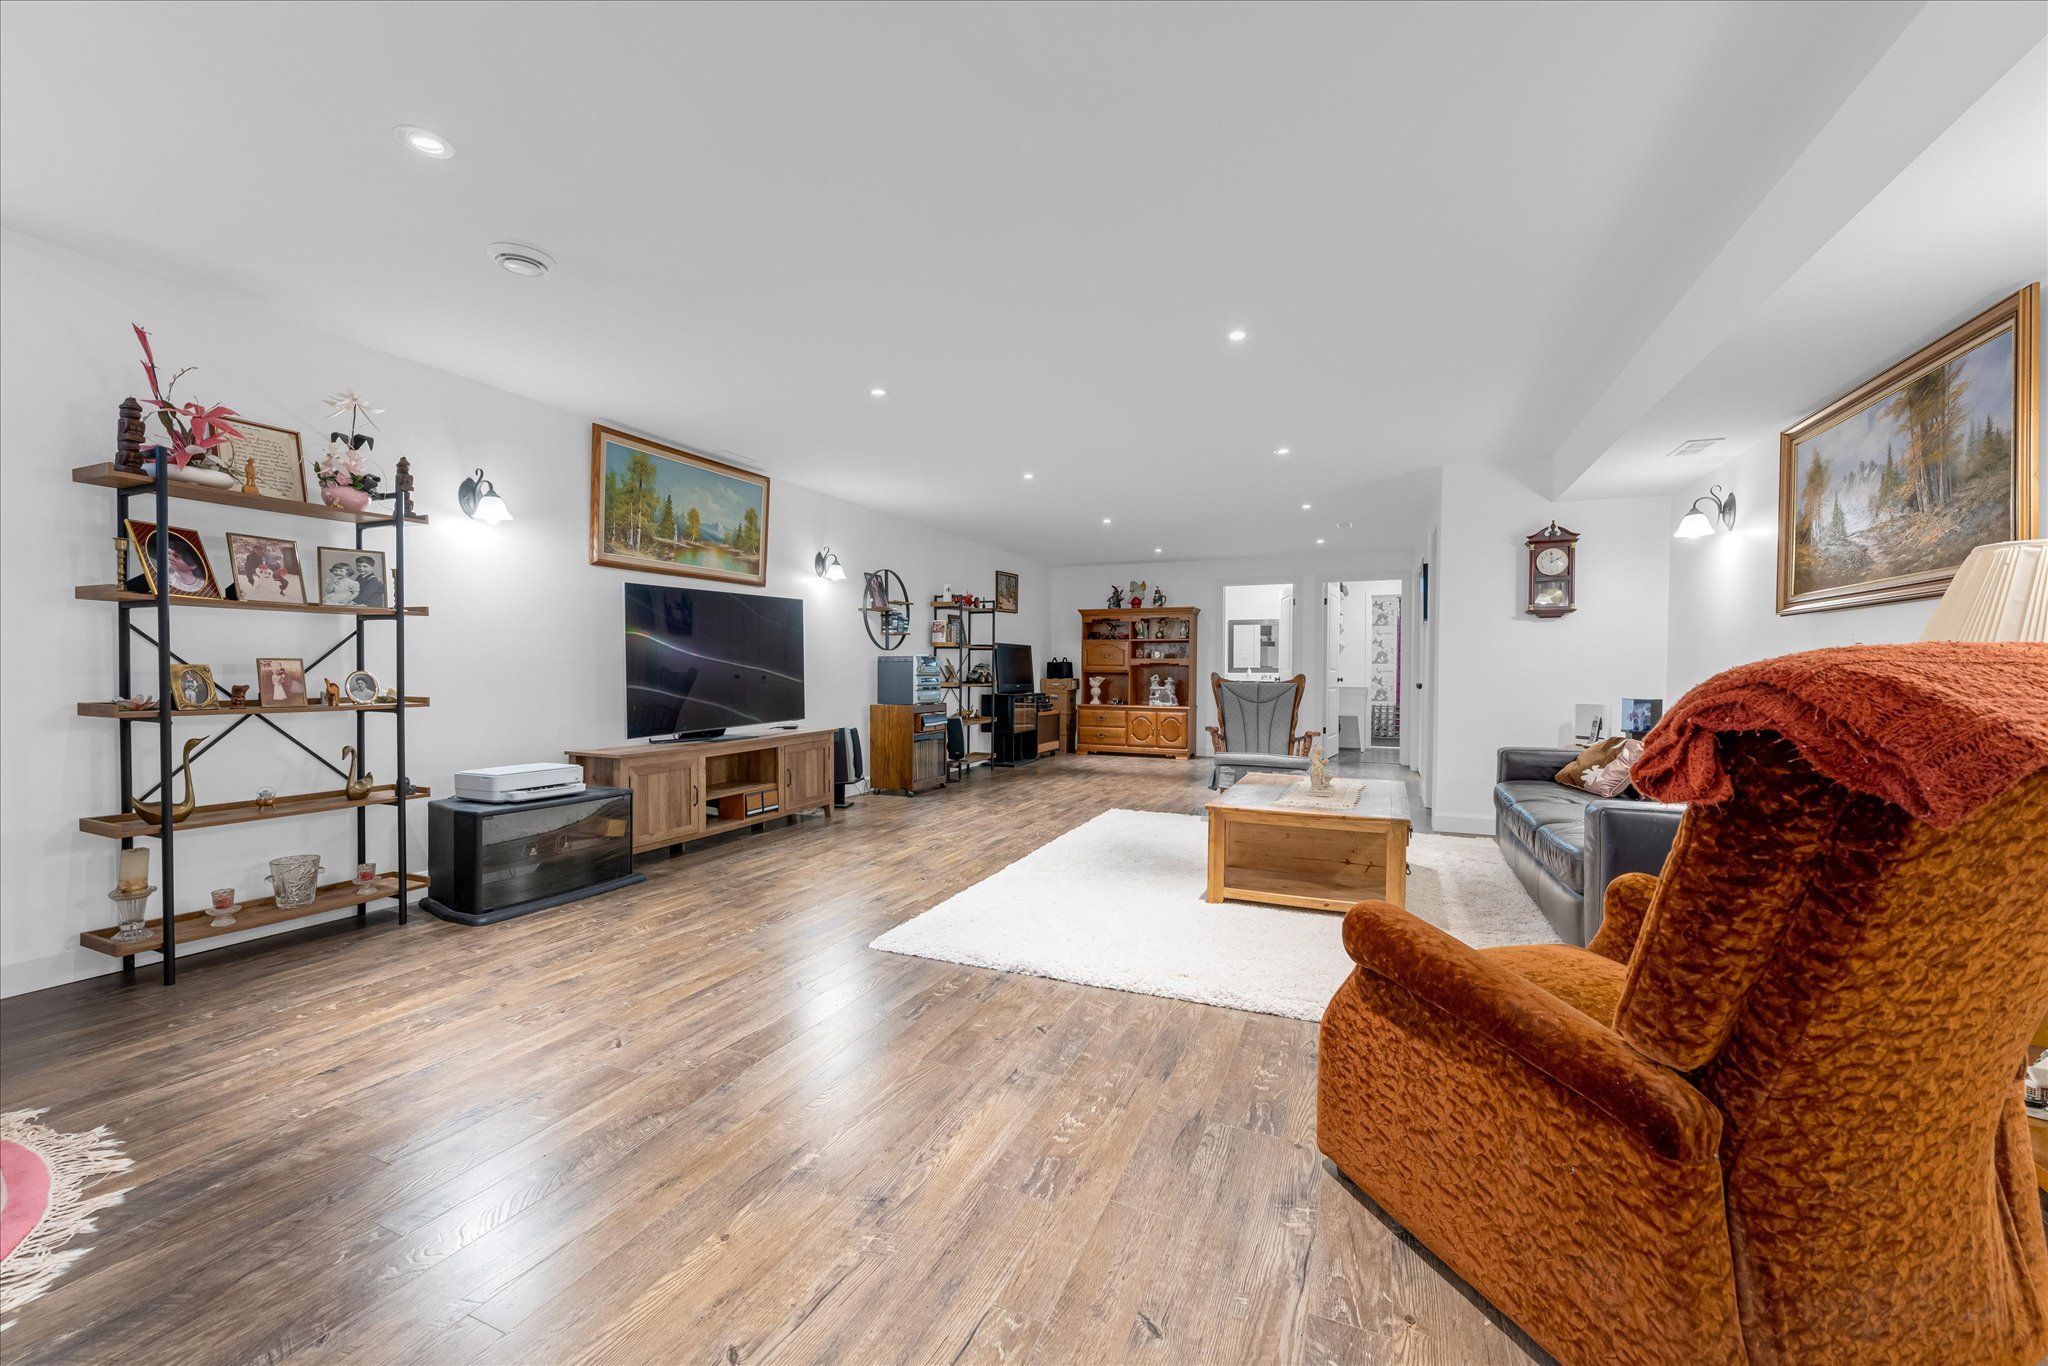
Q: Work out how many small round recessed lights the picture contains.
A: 9